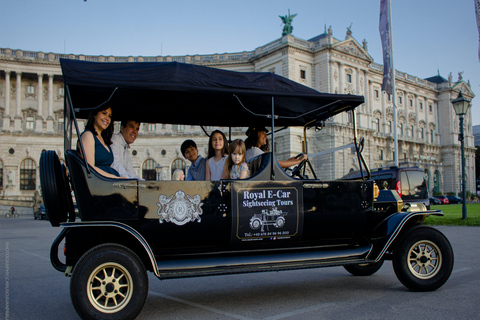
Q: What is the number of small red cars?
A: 1